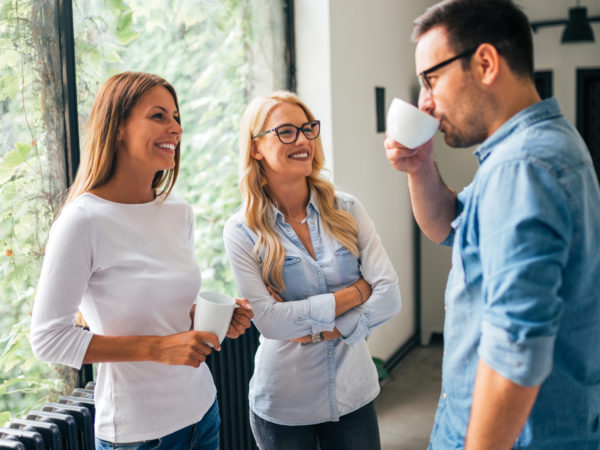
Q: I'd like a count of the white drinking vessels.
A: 2